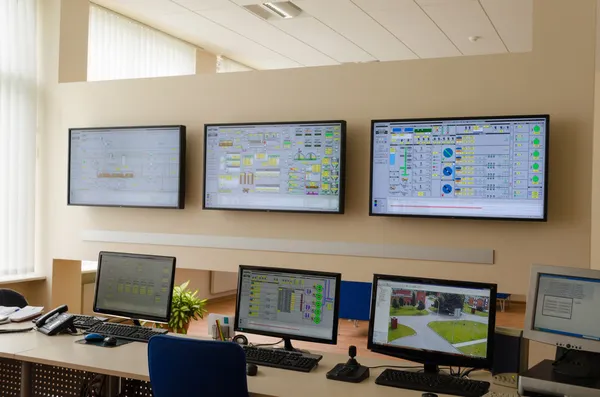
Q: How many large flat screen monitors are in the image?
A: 3